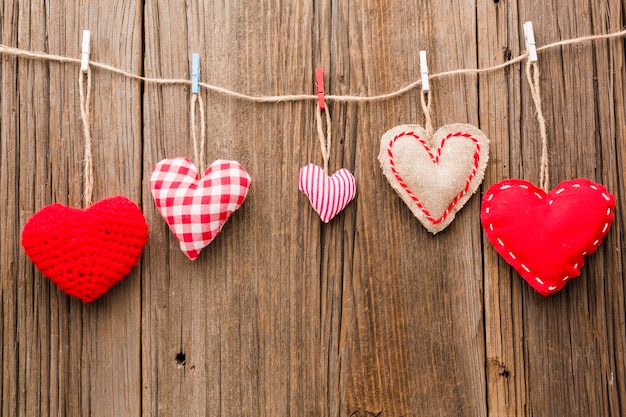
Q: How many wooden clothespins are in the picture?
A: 5